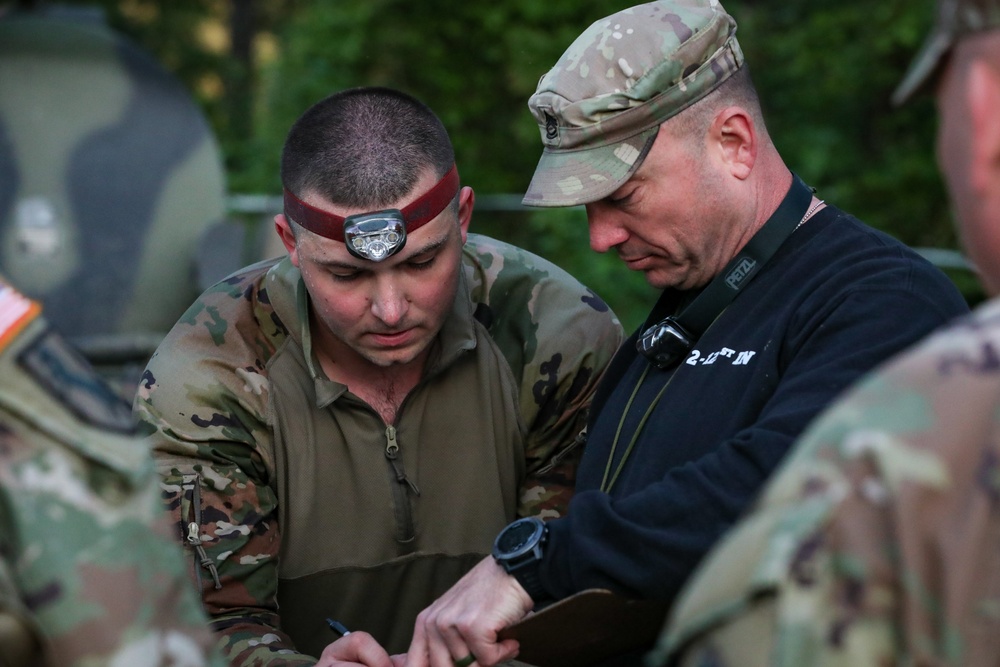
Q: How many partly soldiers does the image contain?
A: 2